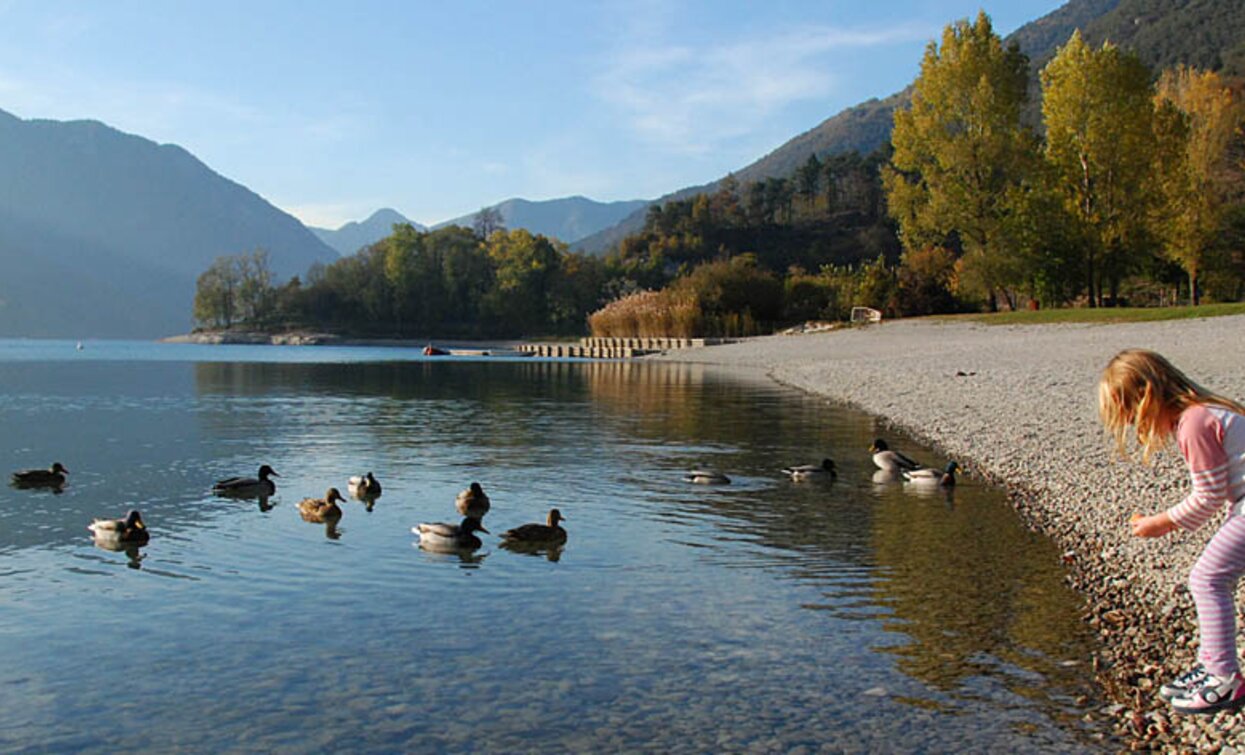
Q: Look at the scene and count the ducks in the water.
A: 12